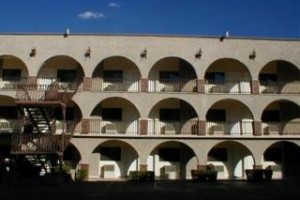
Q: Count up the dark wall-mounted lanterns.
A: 5